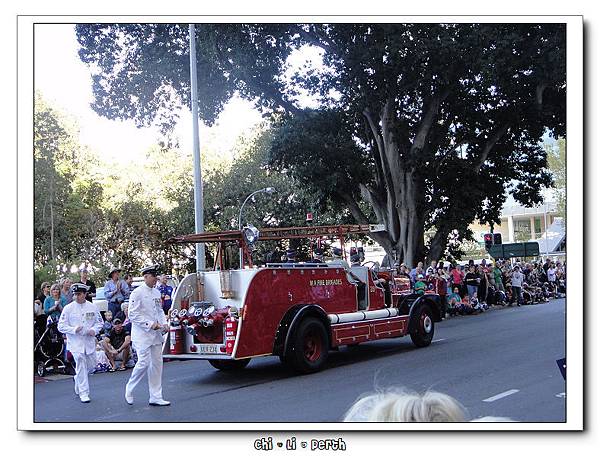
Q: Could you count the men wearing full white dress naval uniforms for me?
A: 2